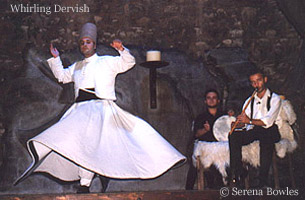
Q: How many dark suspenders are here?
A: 2